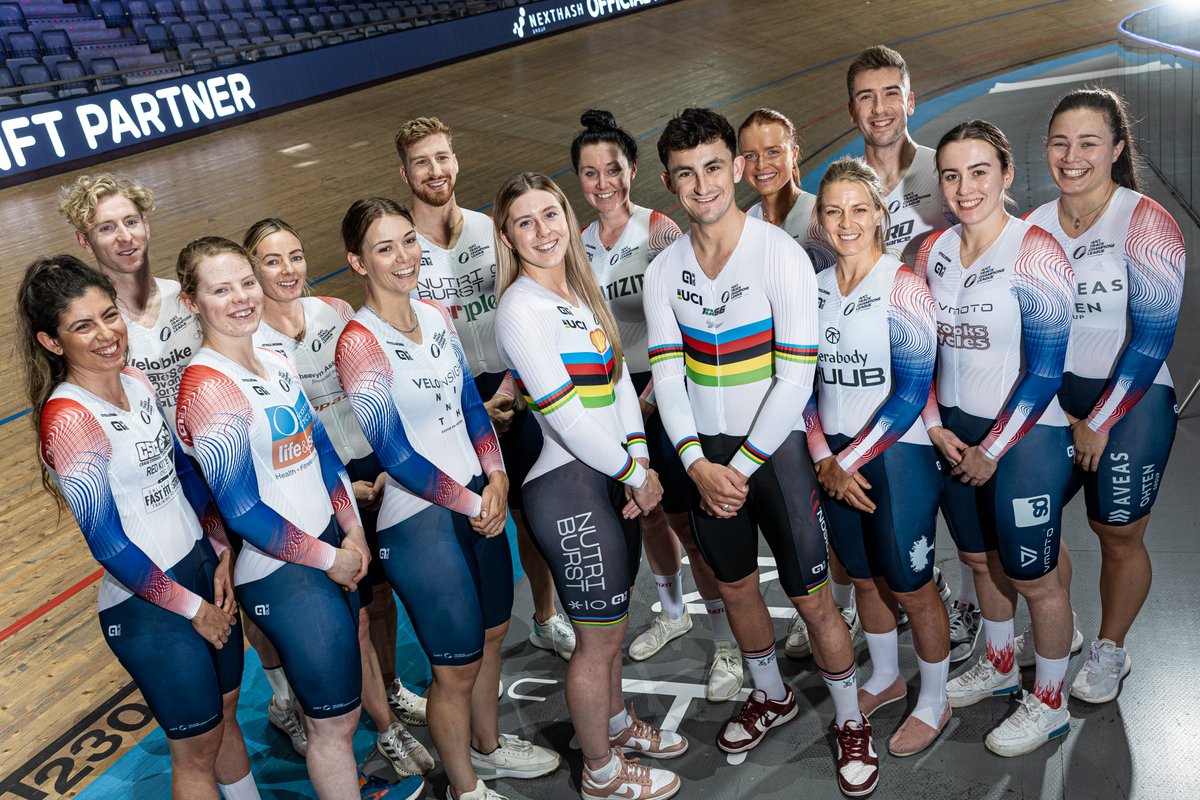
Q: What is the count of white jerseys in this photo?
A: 14